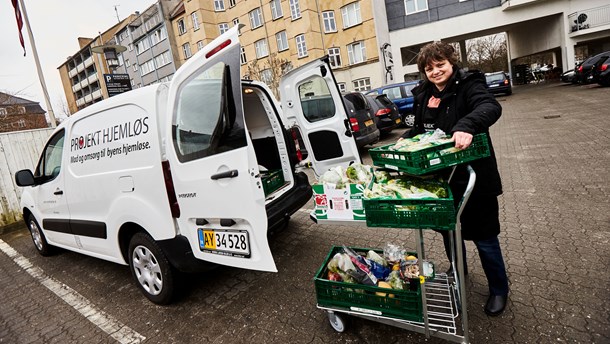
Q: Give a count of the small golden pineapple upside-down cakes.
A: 0